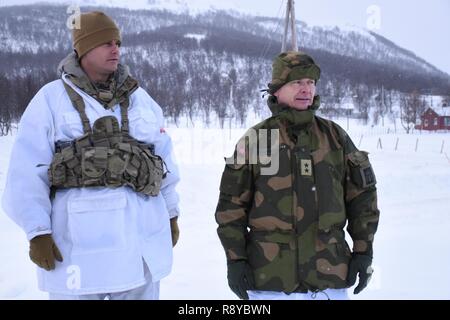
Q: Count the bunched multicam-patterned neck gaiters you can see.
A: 1